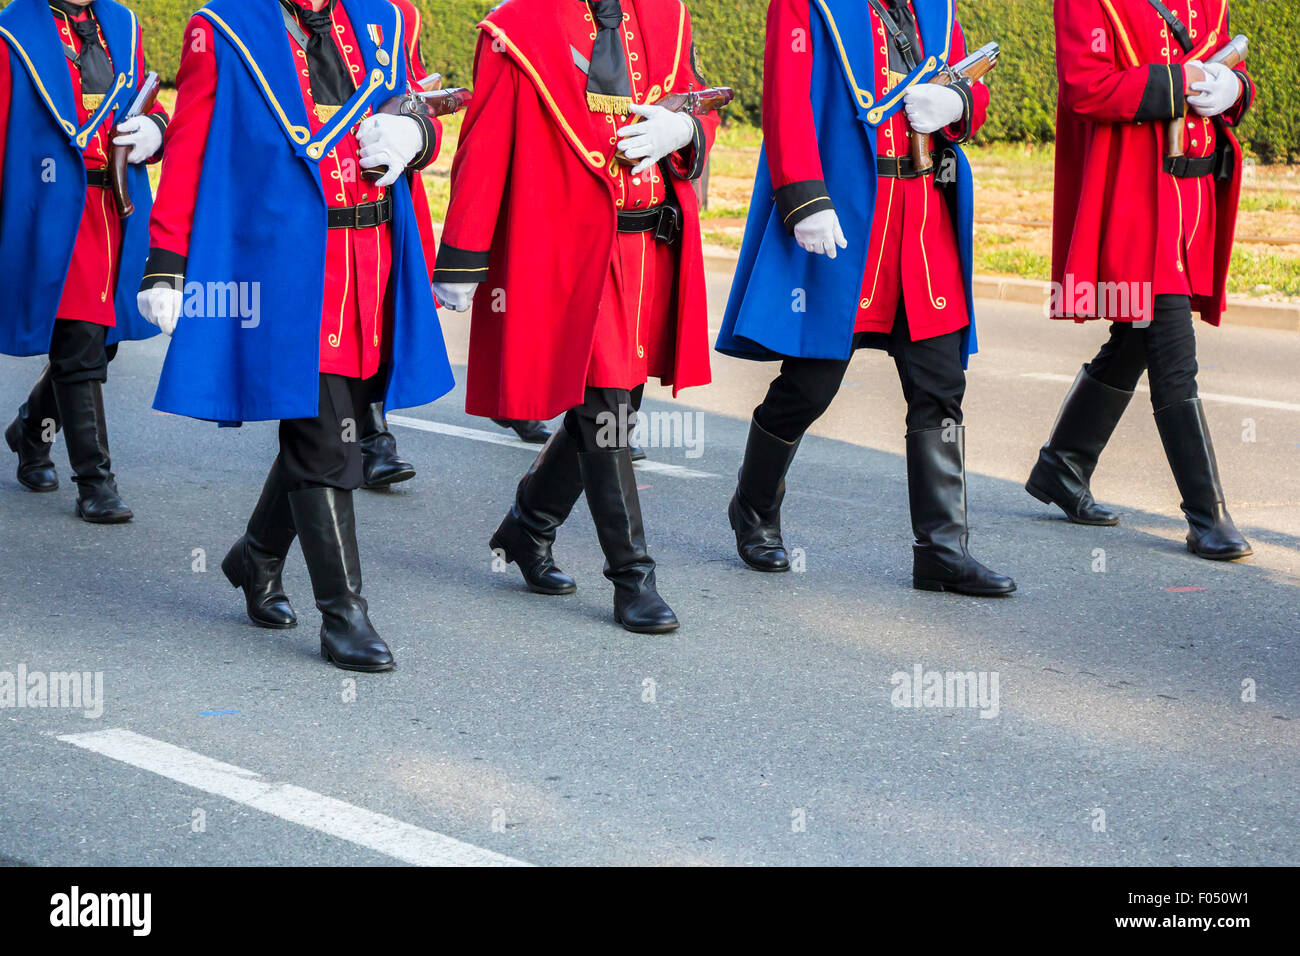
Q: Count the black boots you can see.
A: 13